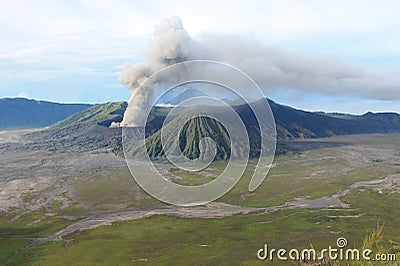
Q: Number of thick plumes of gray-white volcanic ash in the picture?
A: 1